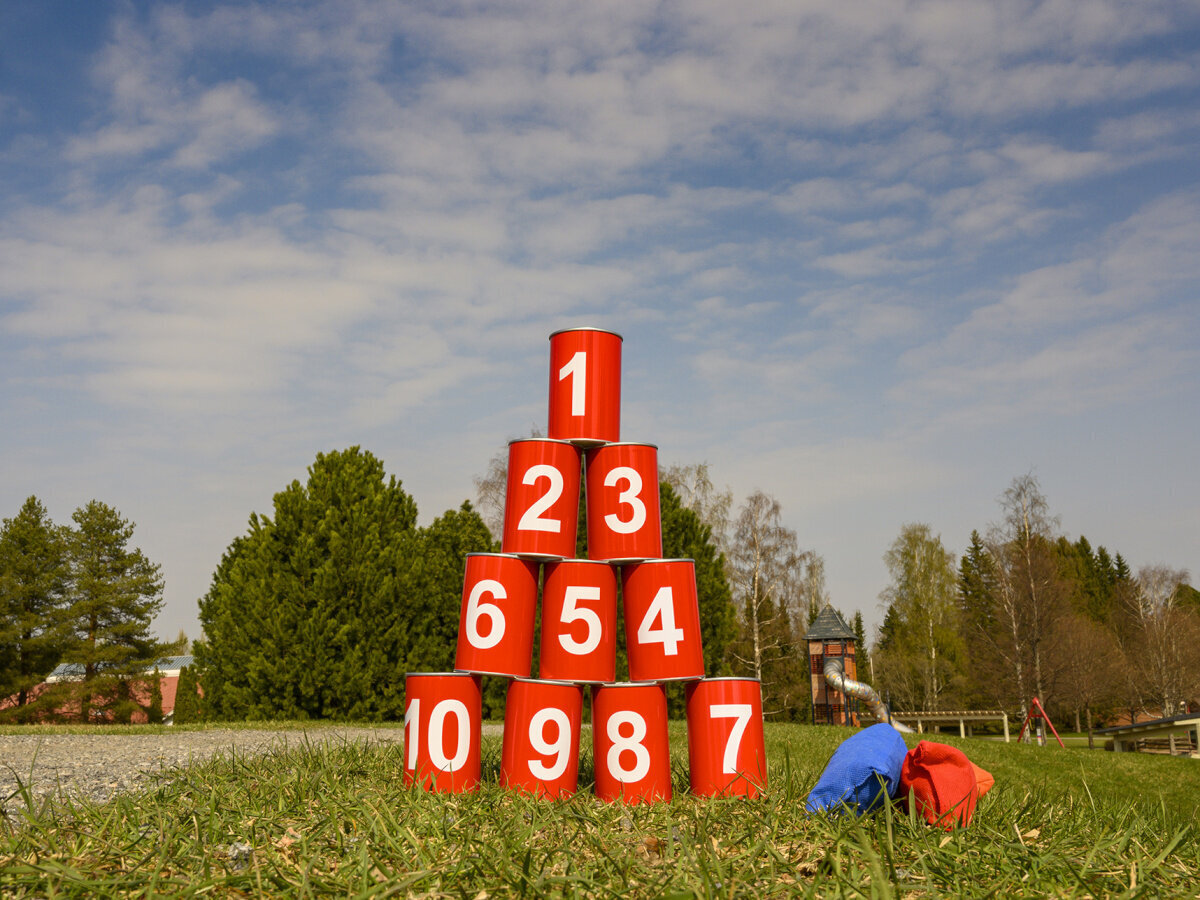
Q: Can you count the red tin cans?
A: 10